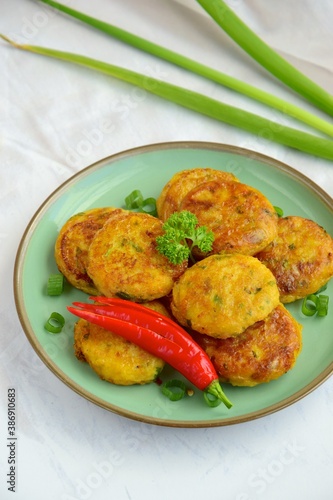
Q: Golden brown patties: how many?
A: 8